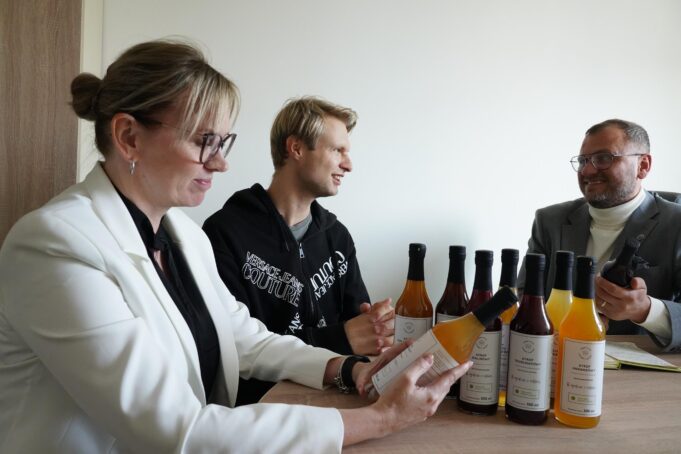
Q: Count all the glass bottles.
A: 9